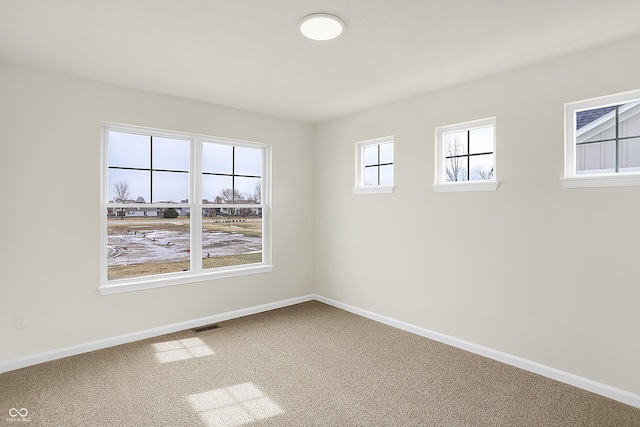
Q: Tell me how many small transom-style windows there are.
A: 3